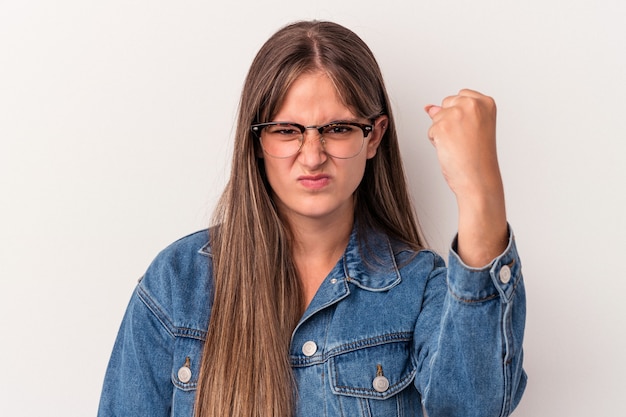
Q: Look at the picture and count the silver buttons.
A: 4